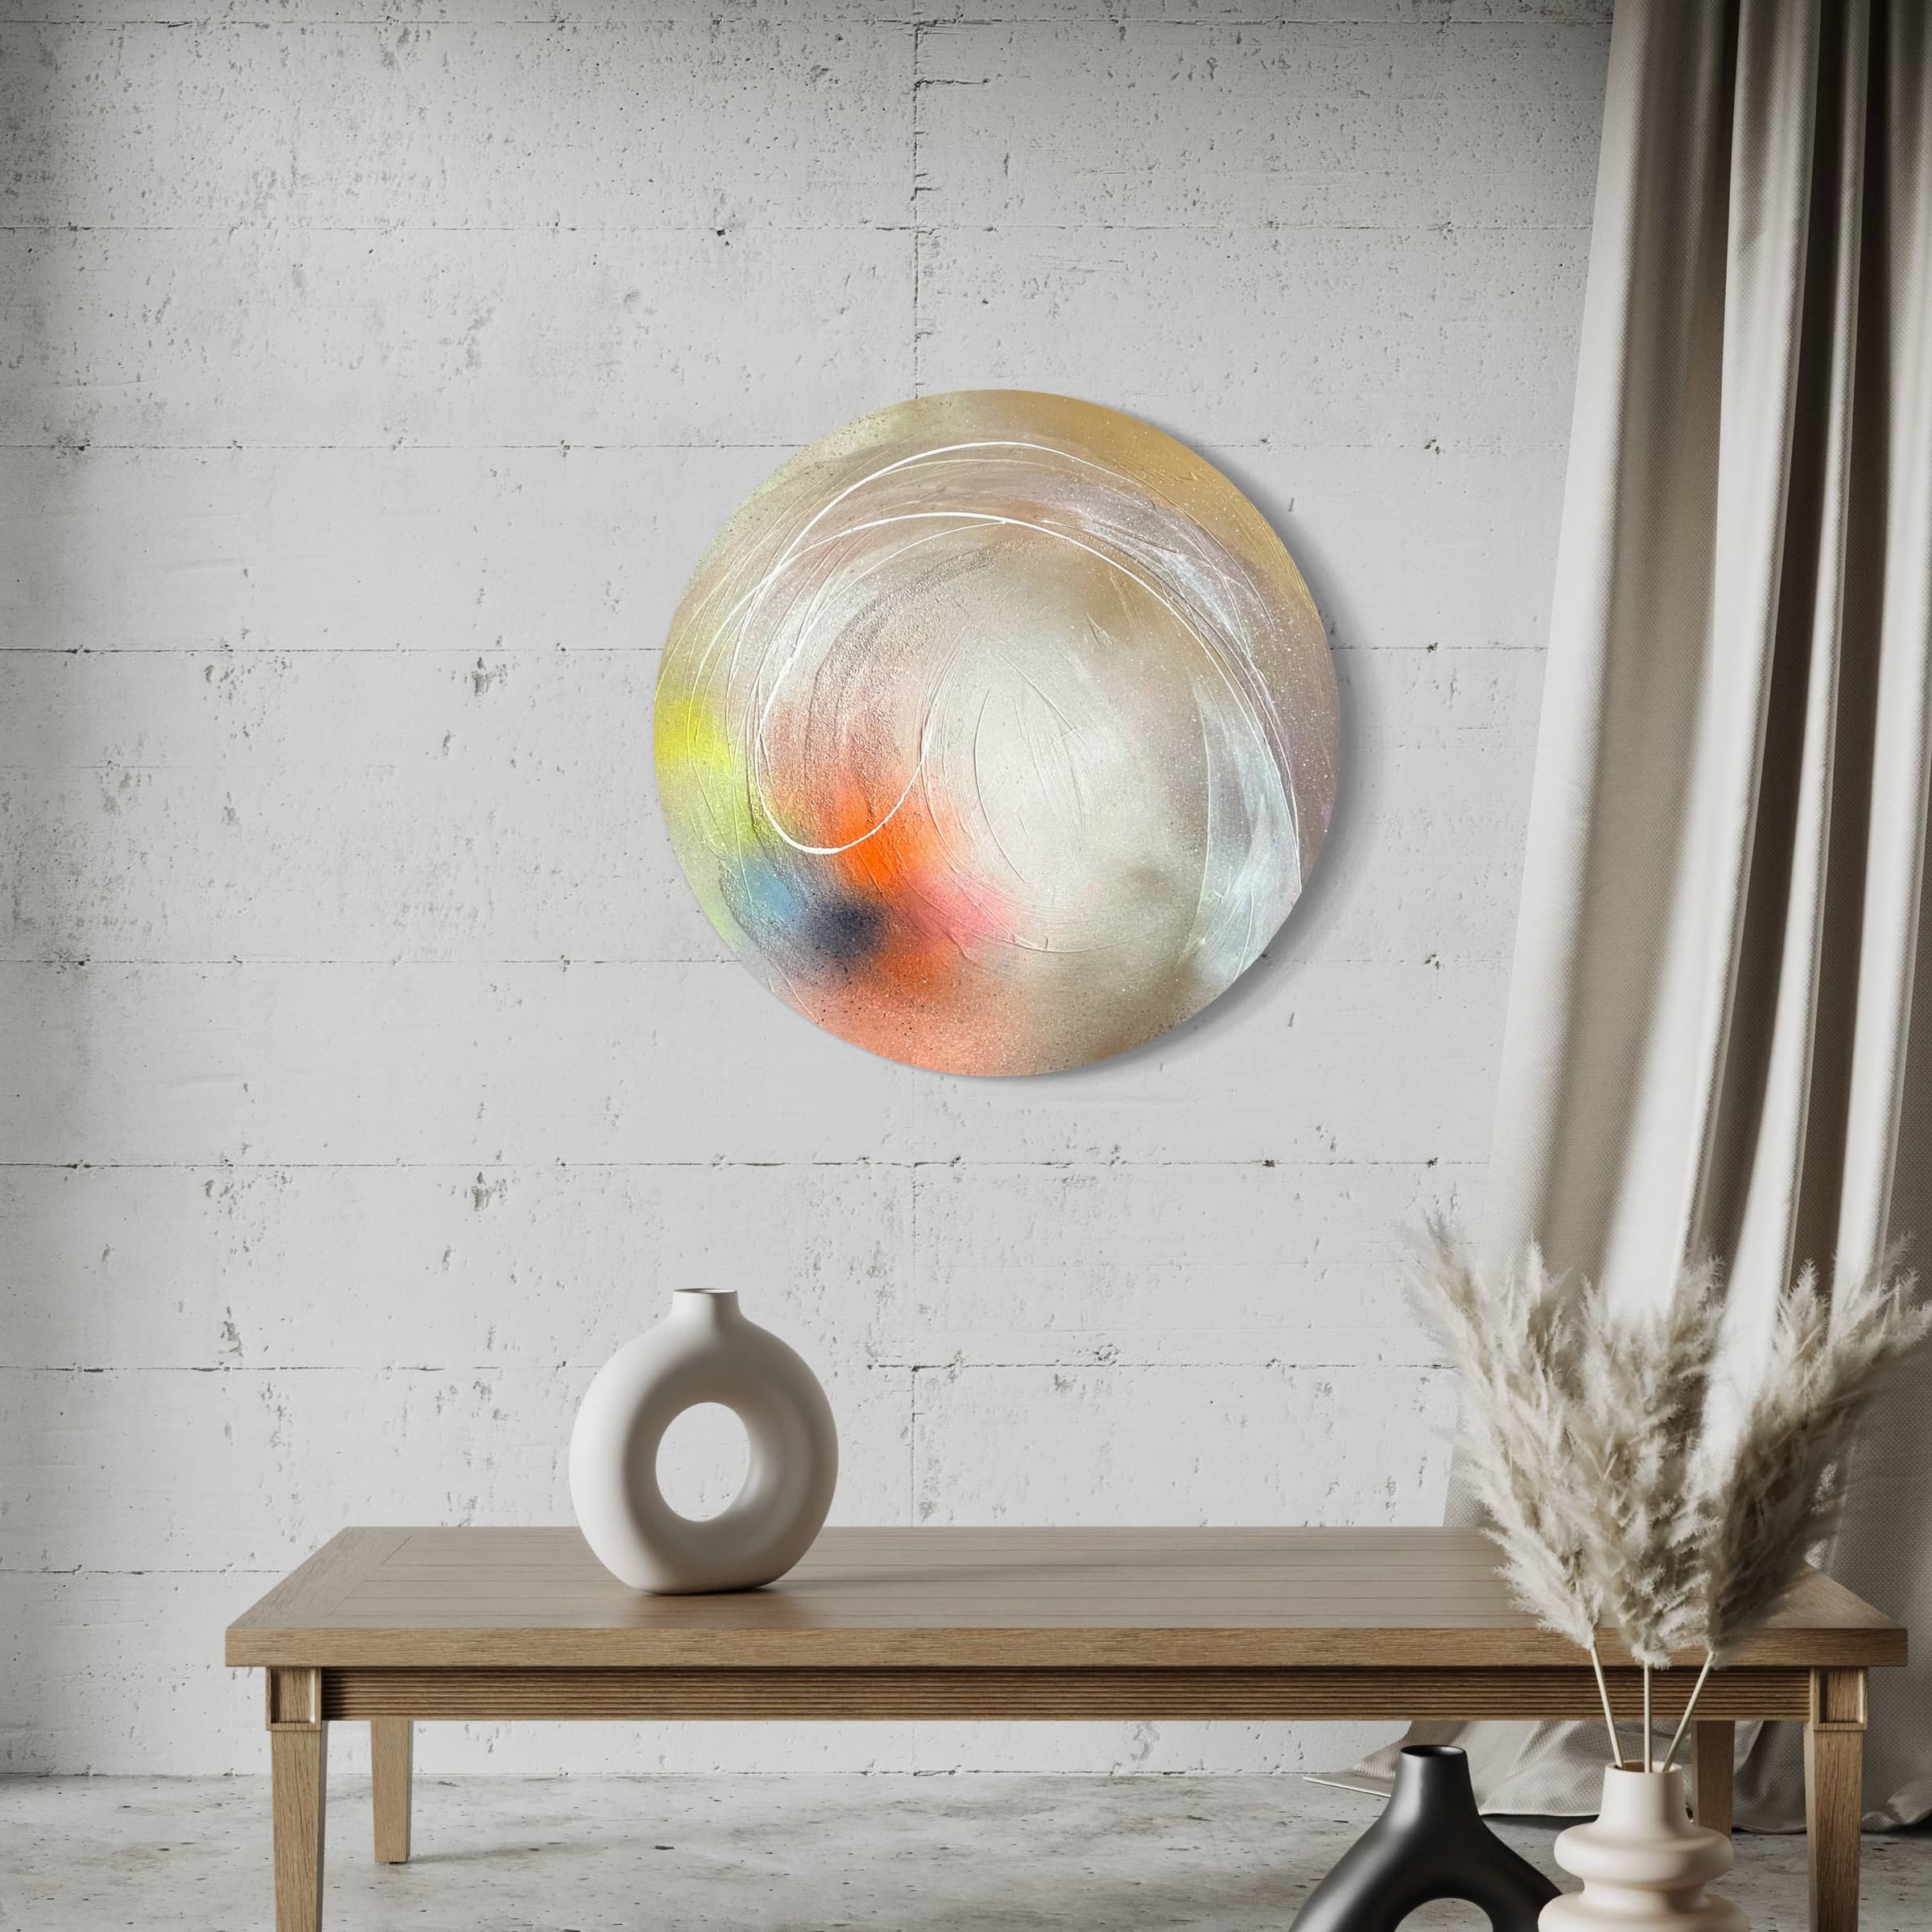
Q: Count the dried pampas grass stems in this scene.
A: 3